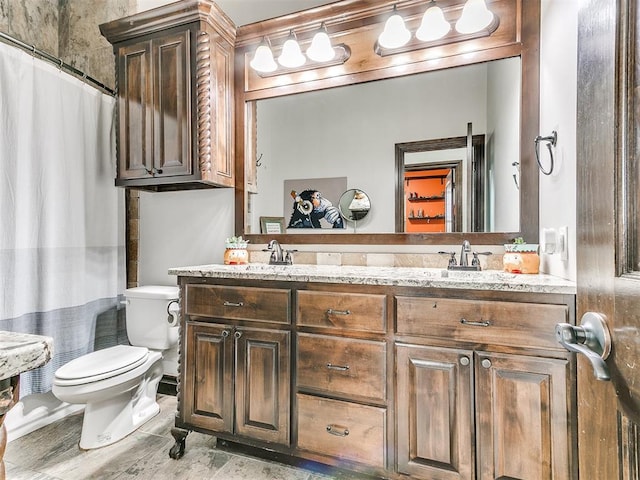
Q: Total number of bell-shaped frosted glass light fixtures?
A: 6